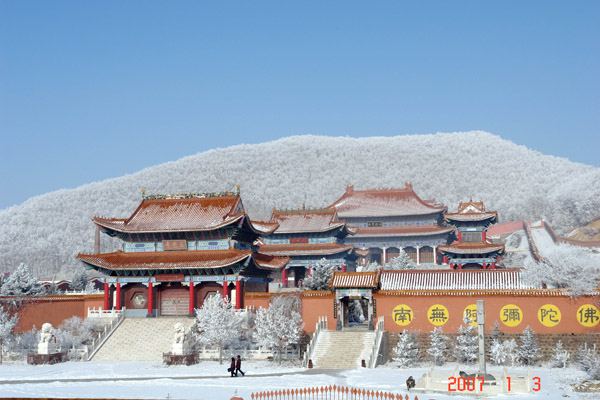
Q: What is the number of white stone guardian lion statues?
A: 2